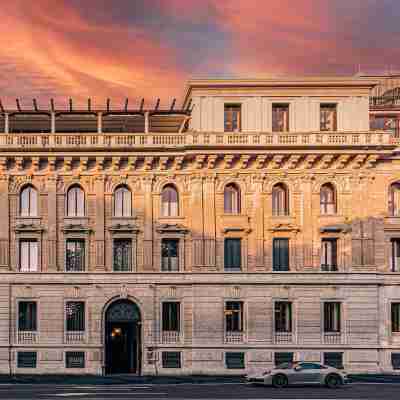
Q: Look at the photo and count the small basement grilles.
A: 7